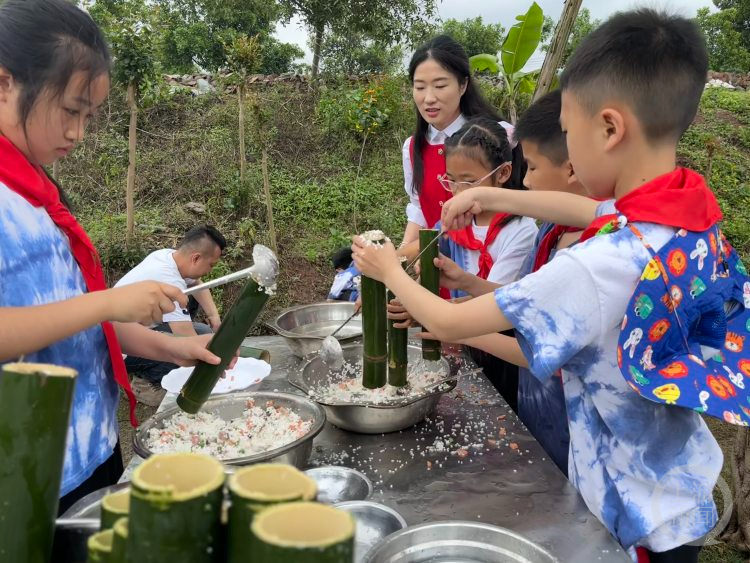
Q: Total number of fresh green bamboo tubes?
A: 12